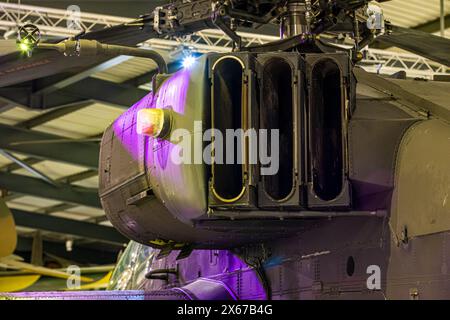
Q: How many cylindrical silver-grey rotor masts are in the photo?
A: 1